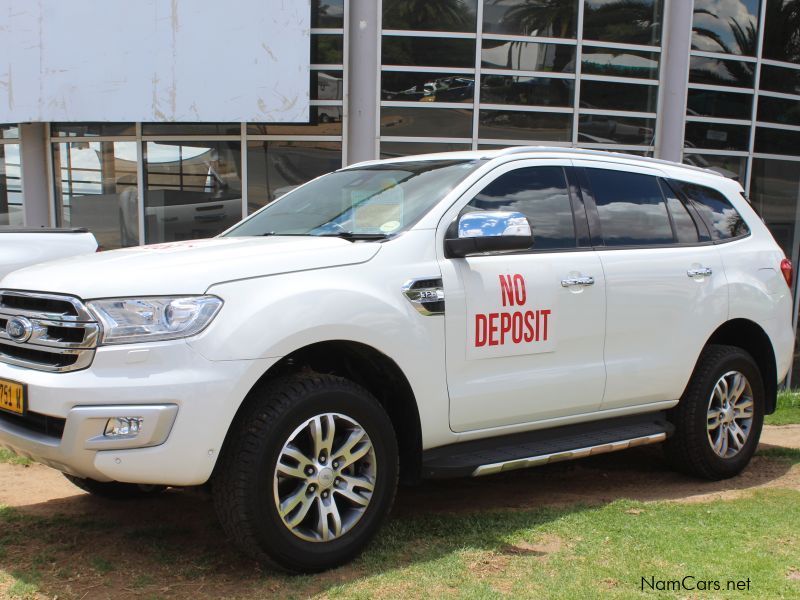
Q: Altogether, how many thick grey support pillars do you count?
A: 3